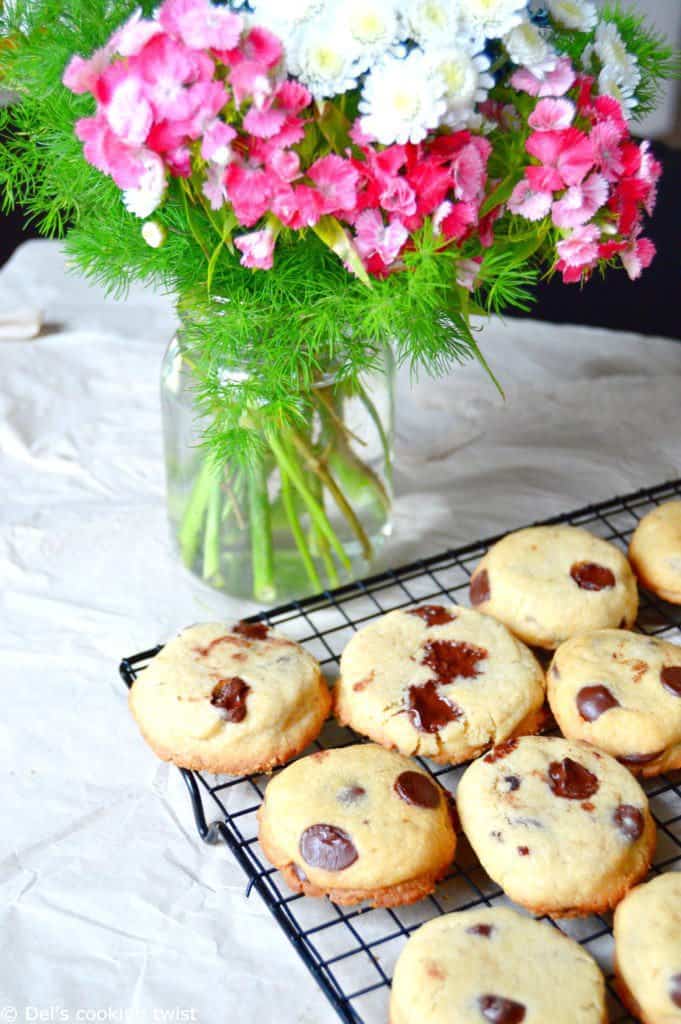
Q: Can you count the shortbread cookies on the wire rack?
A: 9